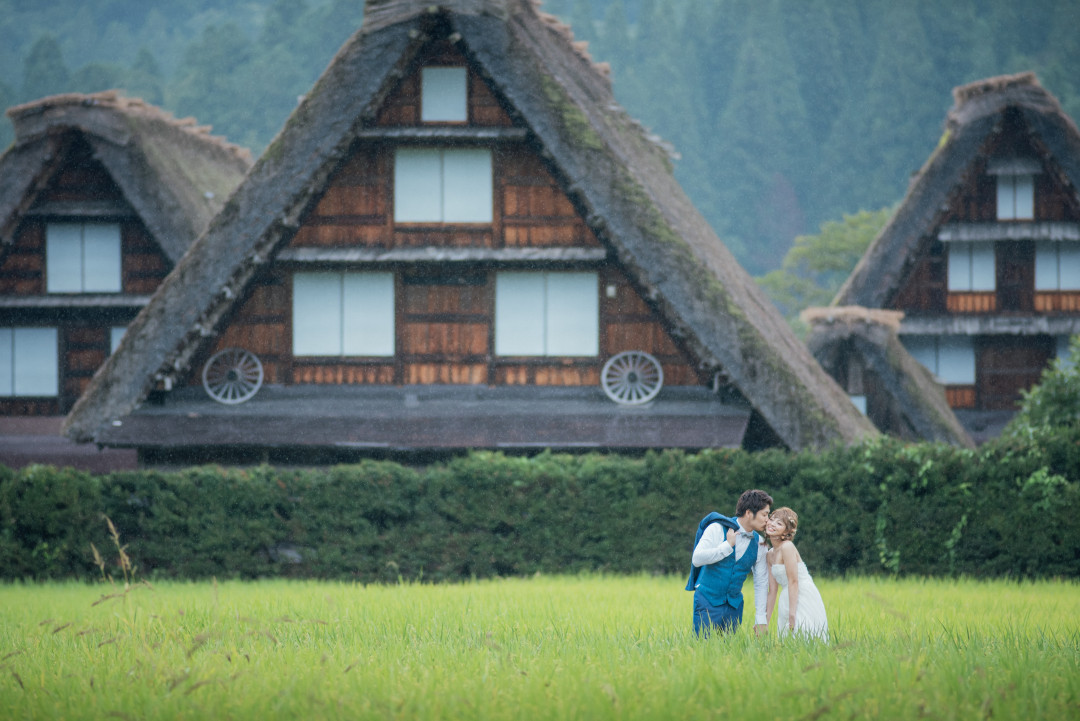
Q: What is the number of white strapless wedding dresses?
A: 1